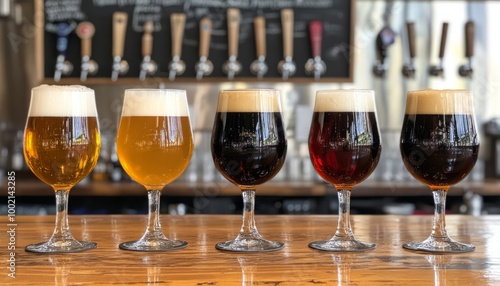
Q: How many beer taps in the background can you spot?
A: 14